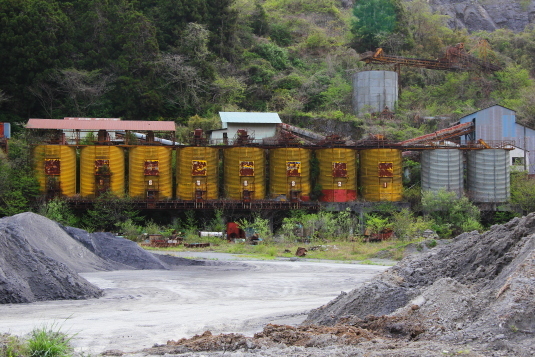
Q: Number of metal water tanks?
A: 11